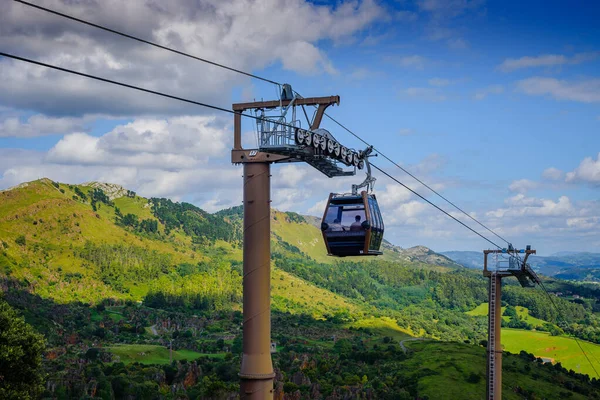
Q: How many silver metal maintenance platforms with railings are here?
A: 2